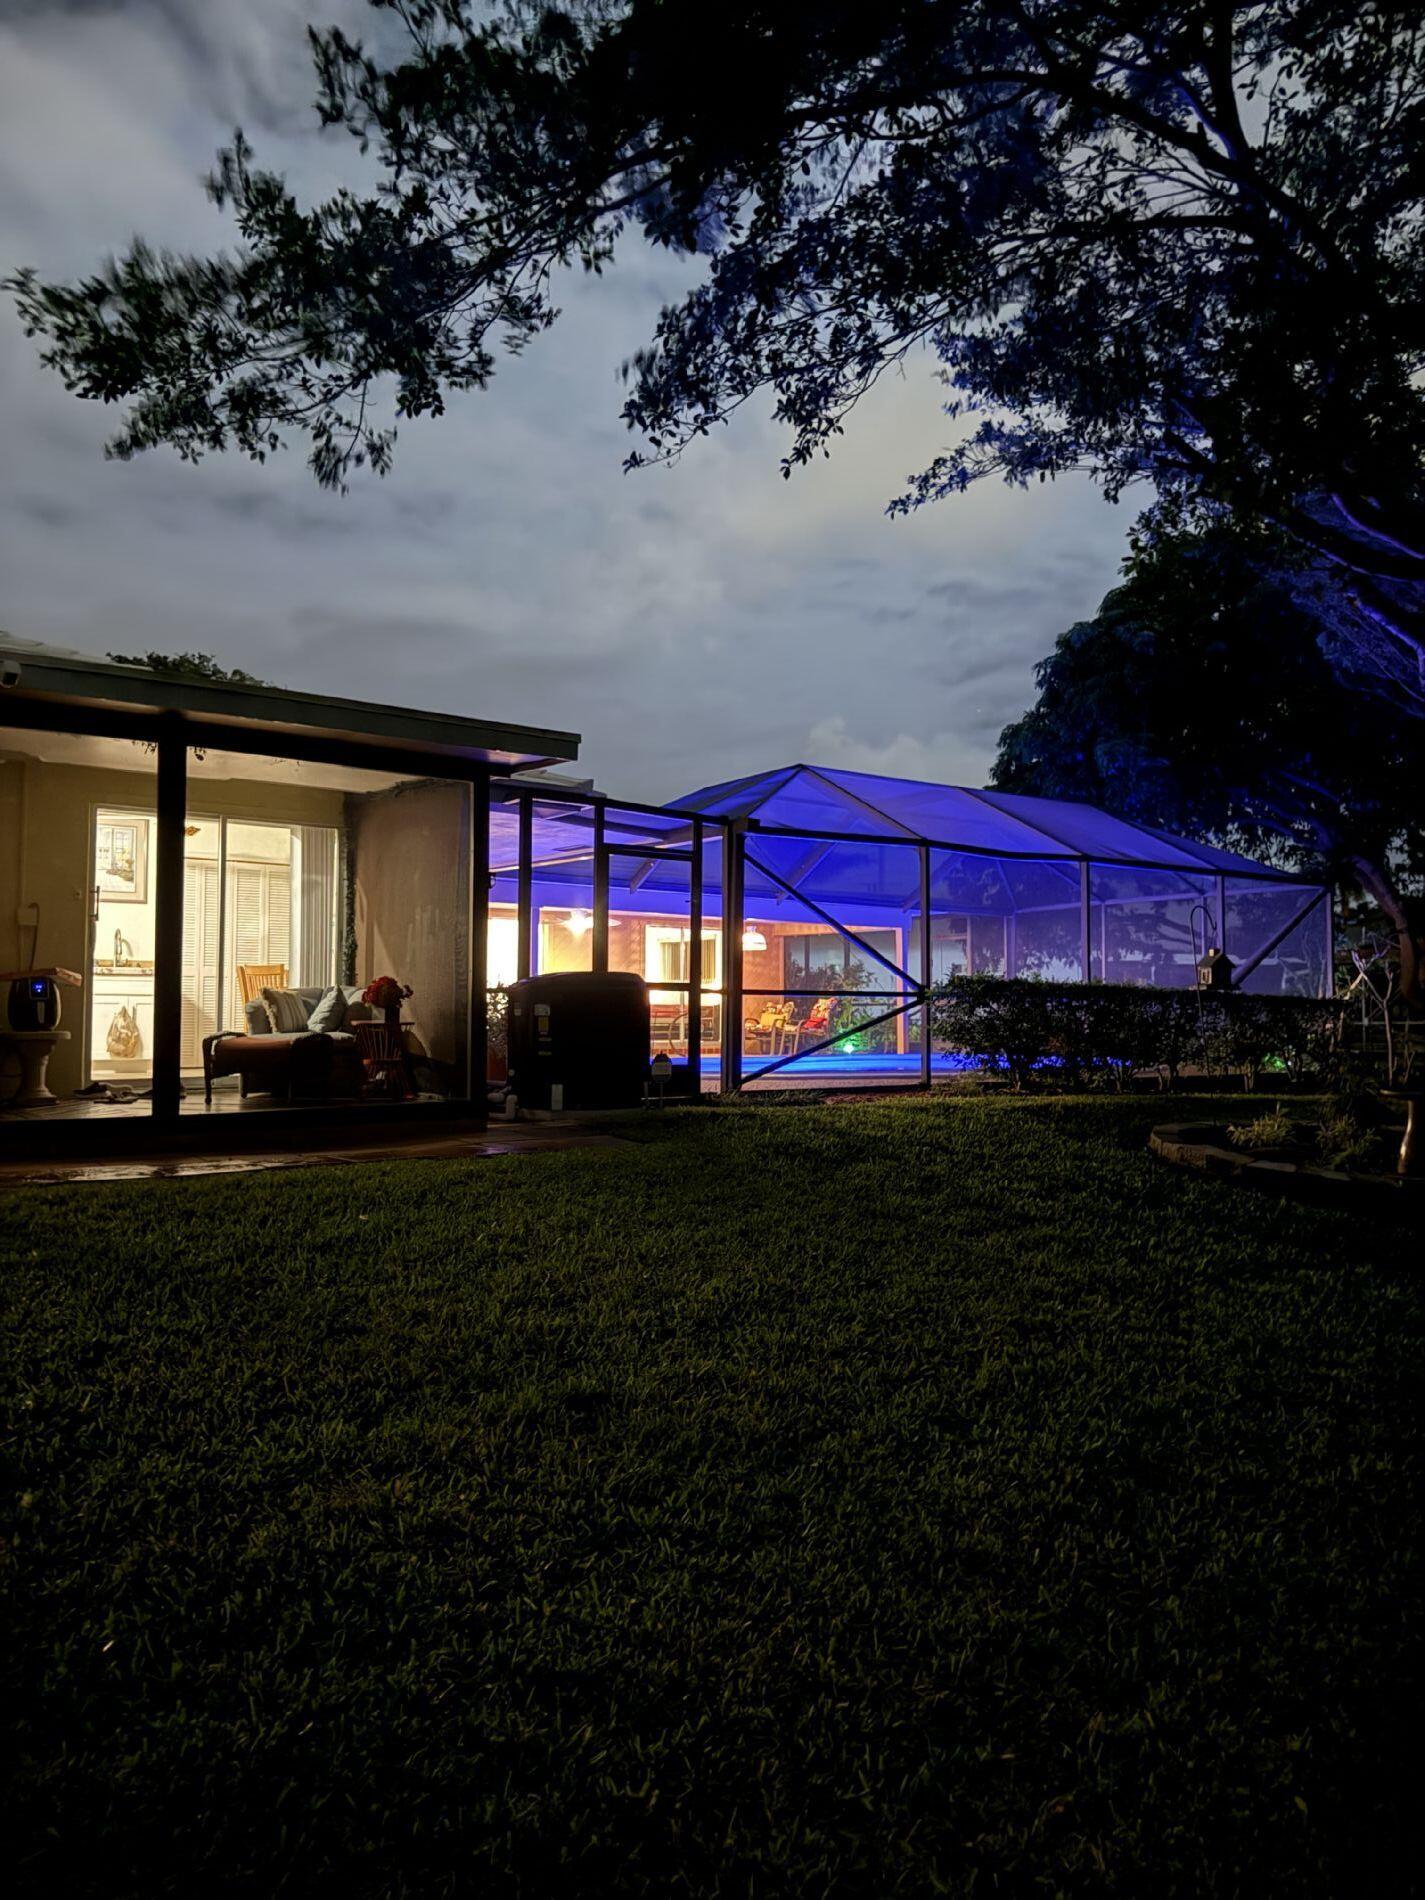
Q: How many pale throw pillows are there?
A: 2